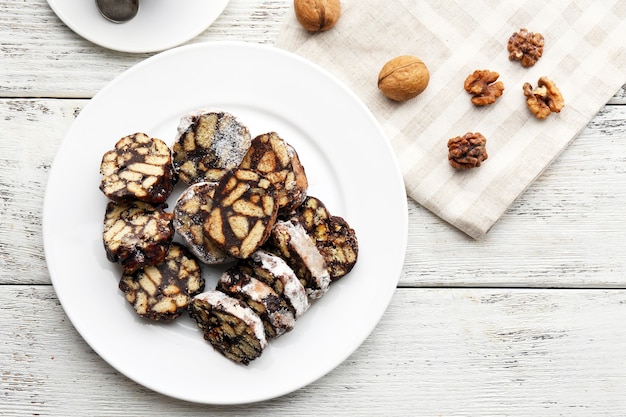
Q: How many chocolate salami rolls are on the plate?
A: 13